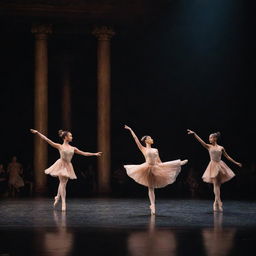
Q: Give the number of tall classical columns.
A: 2